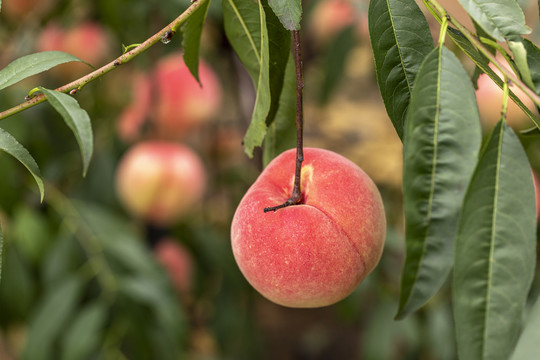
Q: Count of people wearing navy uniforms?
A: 0